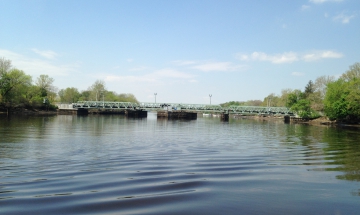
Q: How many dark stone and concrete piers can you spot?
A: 5